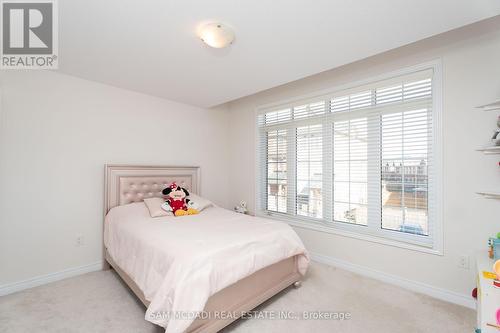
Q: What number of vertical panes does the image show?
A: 4